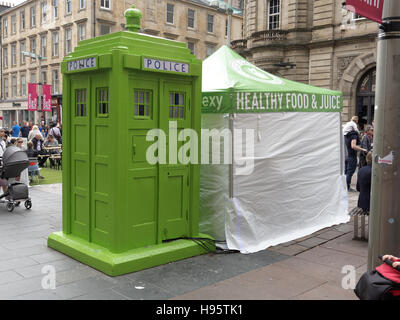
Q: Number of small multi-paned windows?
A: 4